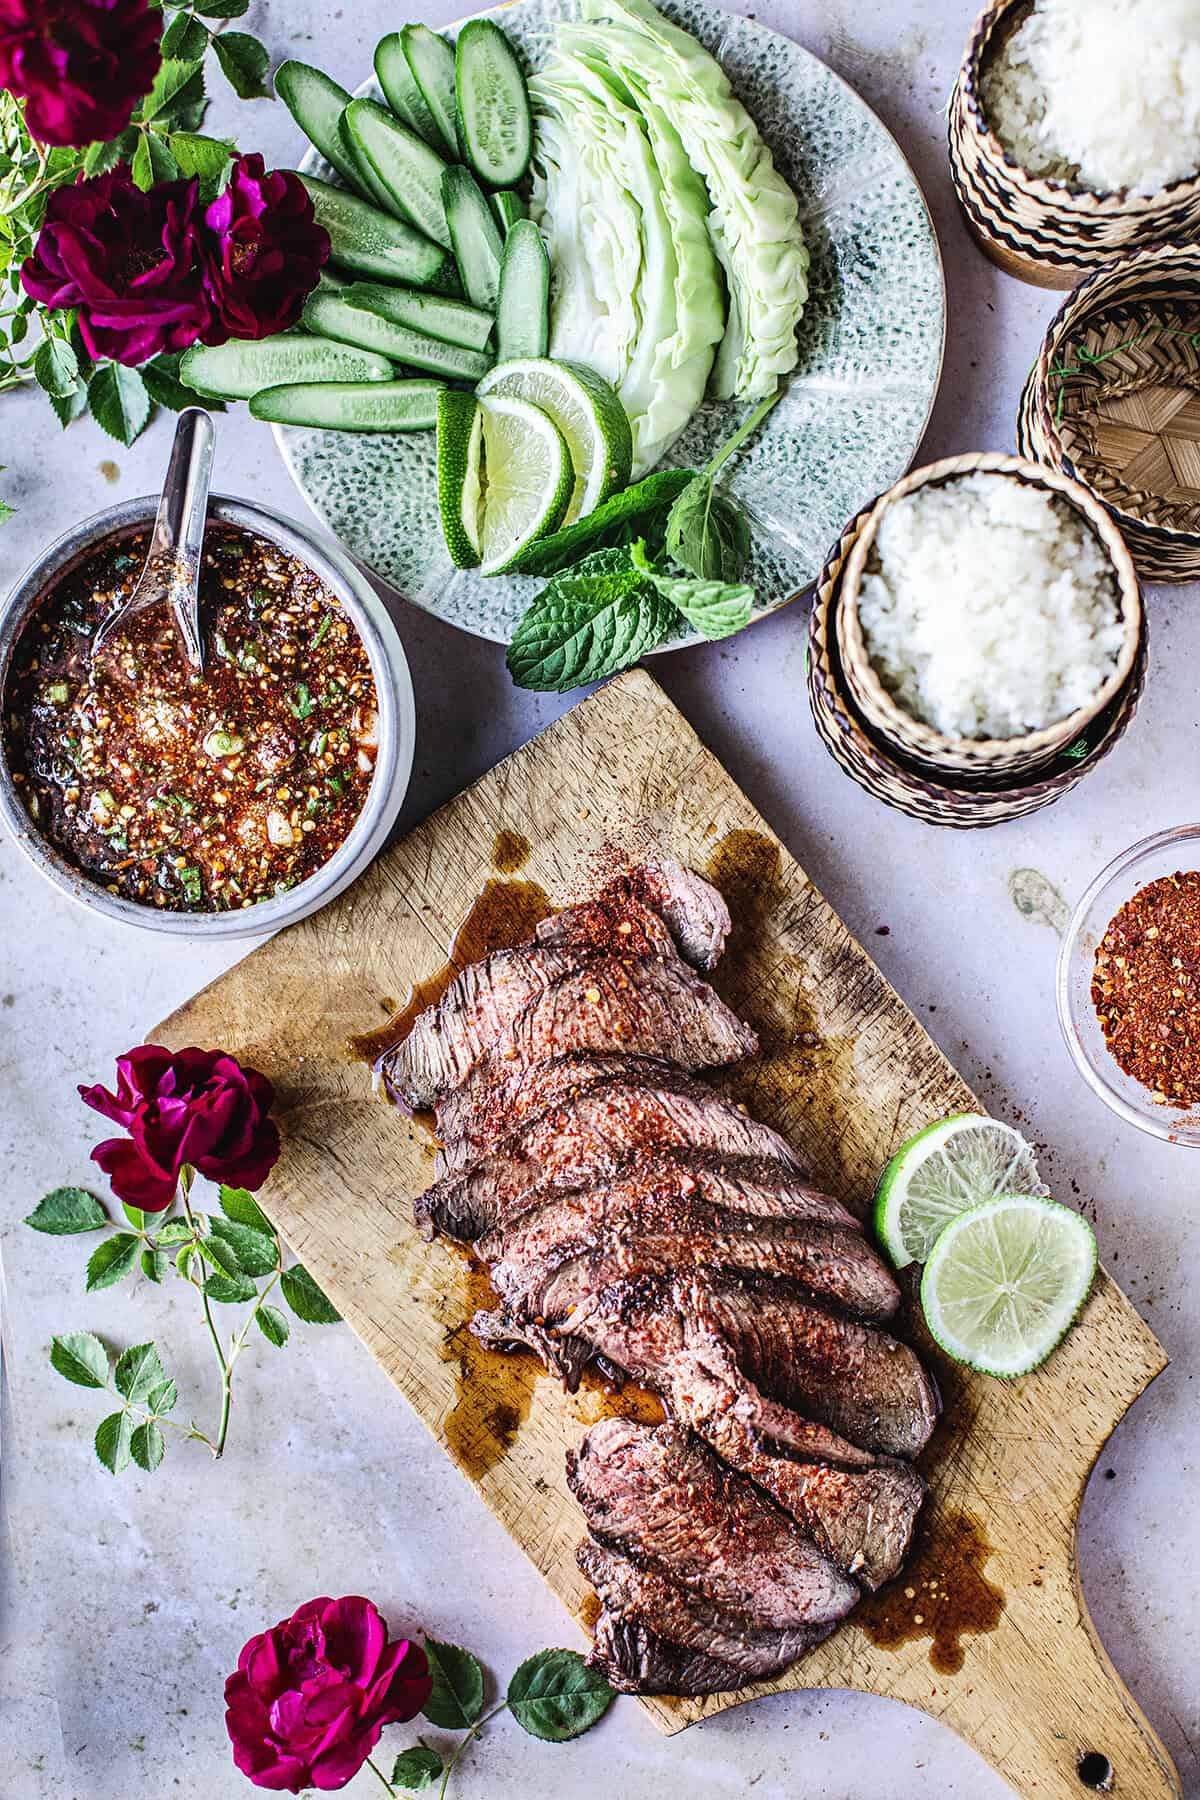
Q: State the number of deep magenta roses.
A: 5